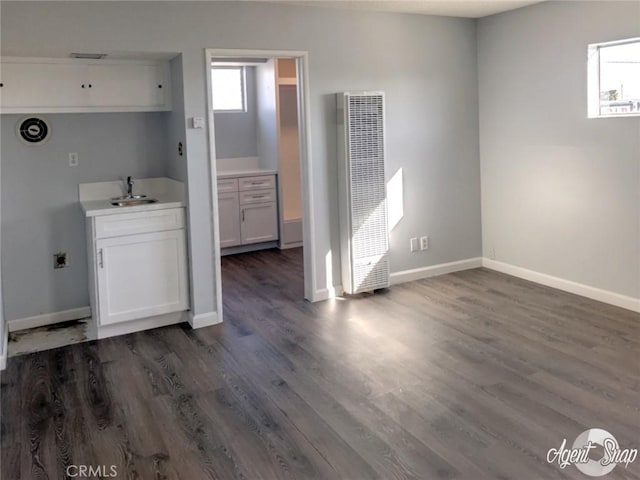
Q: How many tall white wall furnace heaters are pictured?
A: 1